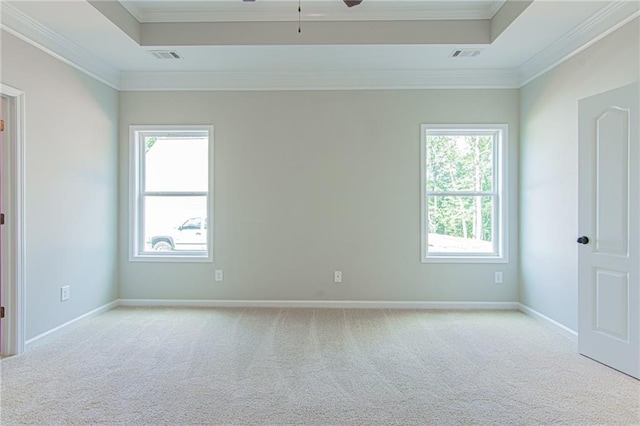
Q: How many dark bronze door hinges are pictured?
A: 3